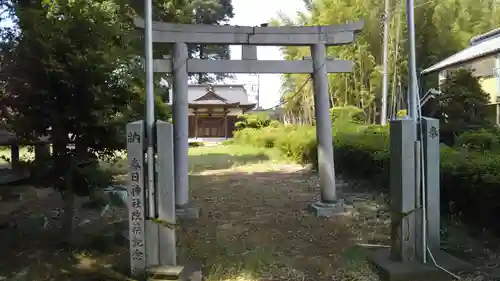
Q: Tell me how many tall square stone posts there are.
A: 4